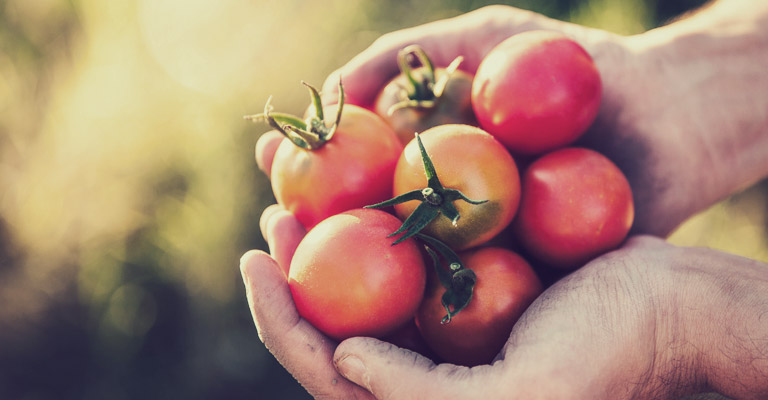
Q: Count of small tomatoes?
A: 7